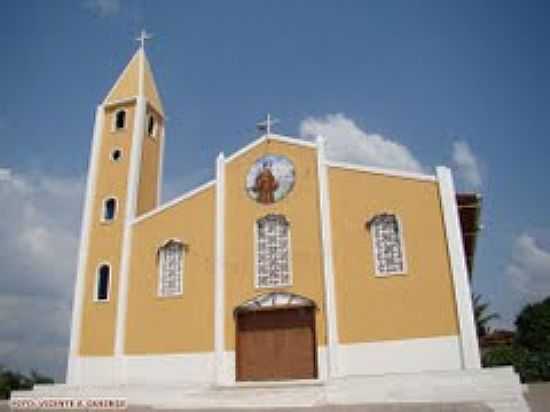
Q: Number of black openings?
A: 5